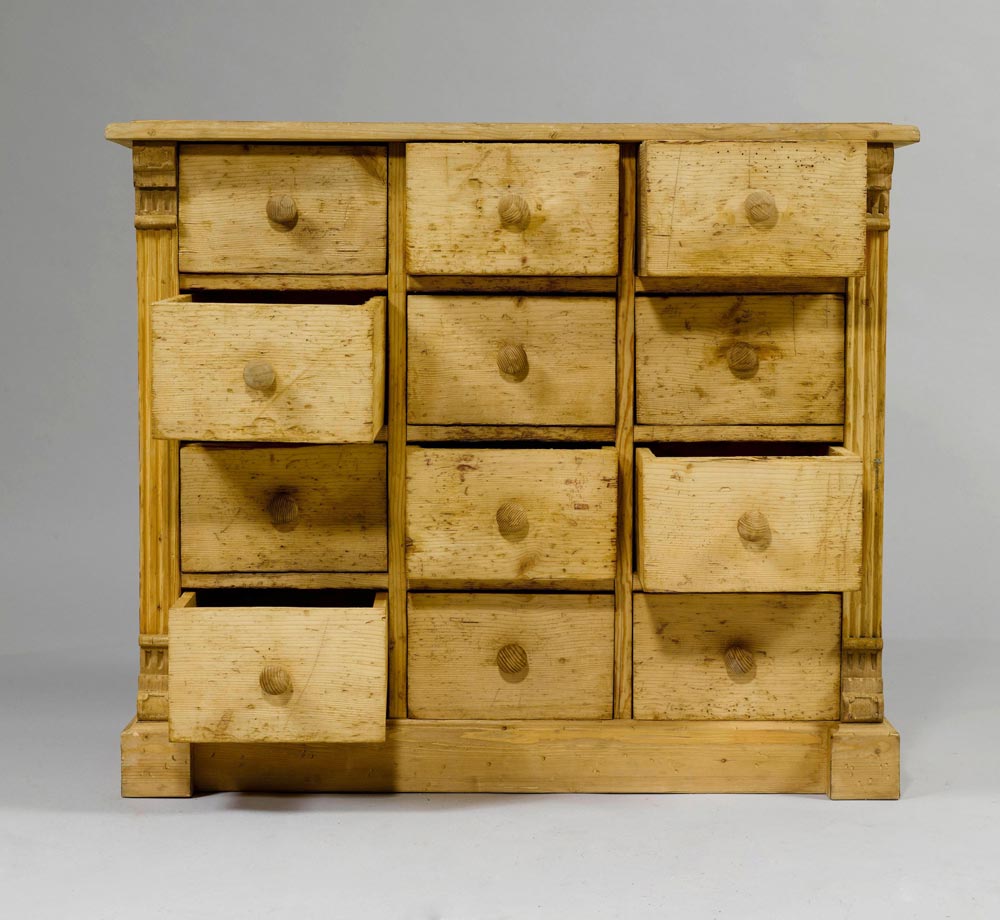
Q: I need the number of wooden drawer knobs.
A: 12